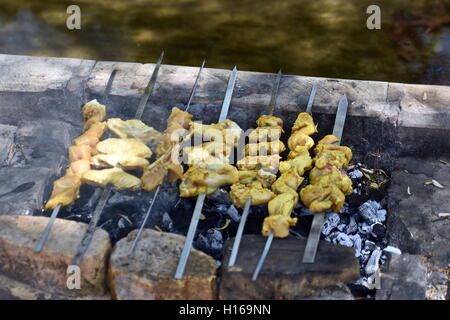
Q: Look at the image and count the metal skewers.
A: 7